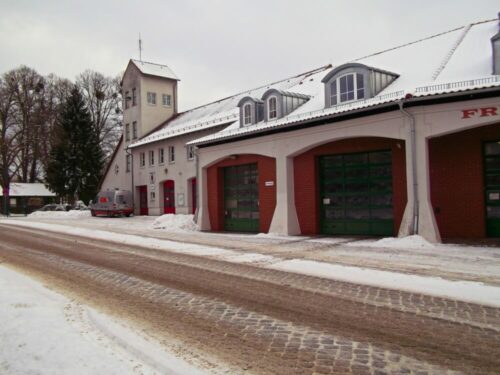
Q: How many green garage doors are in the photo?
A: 3